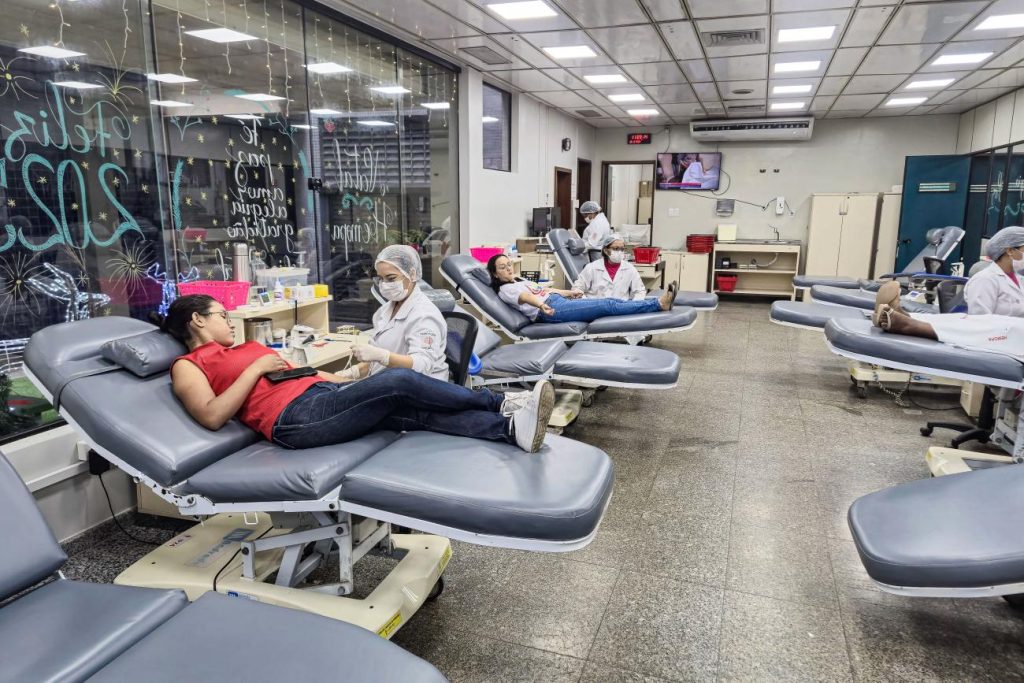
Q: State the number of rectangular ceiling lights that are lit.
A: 13